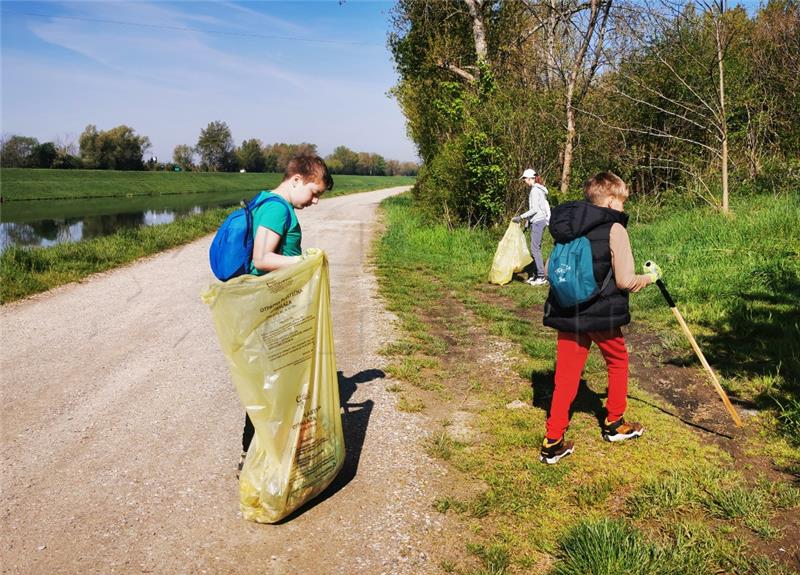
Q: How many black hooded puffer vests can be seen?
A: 1